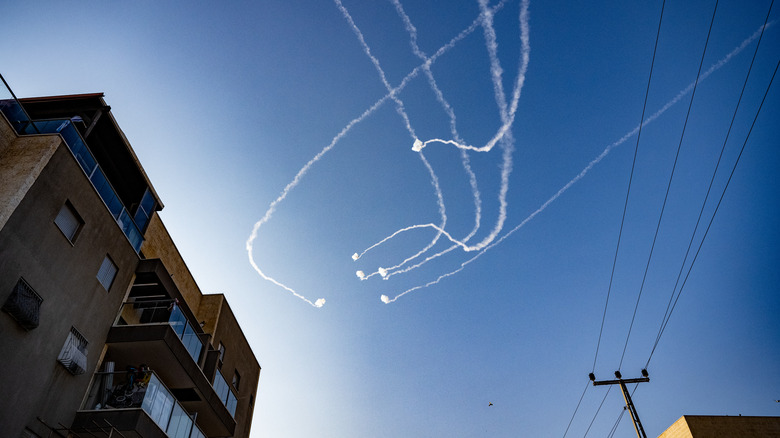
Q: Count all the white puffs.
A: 6